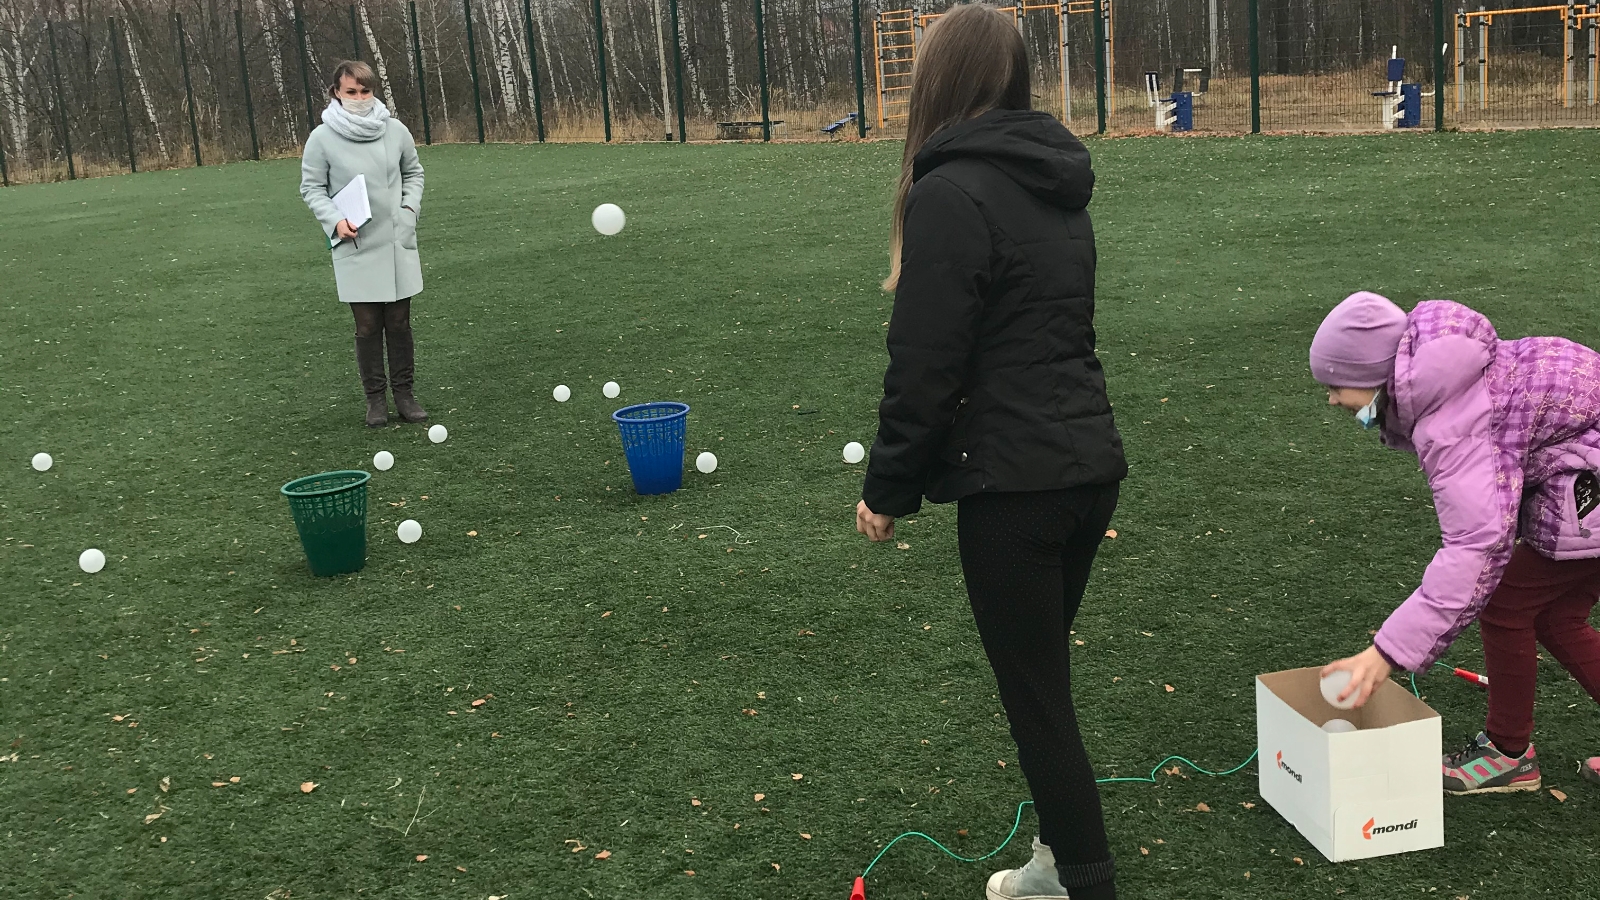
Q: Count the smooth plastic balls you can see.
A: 12